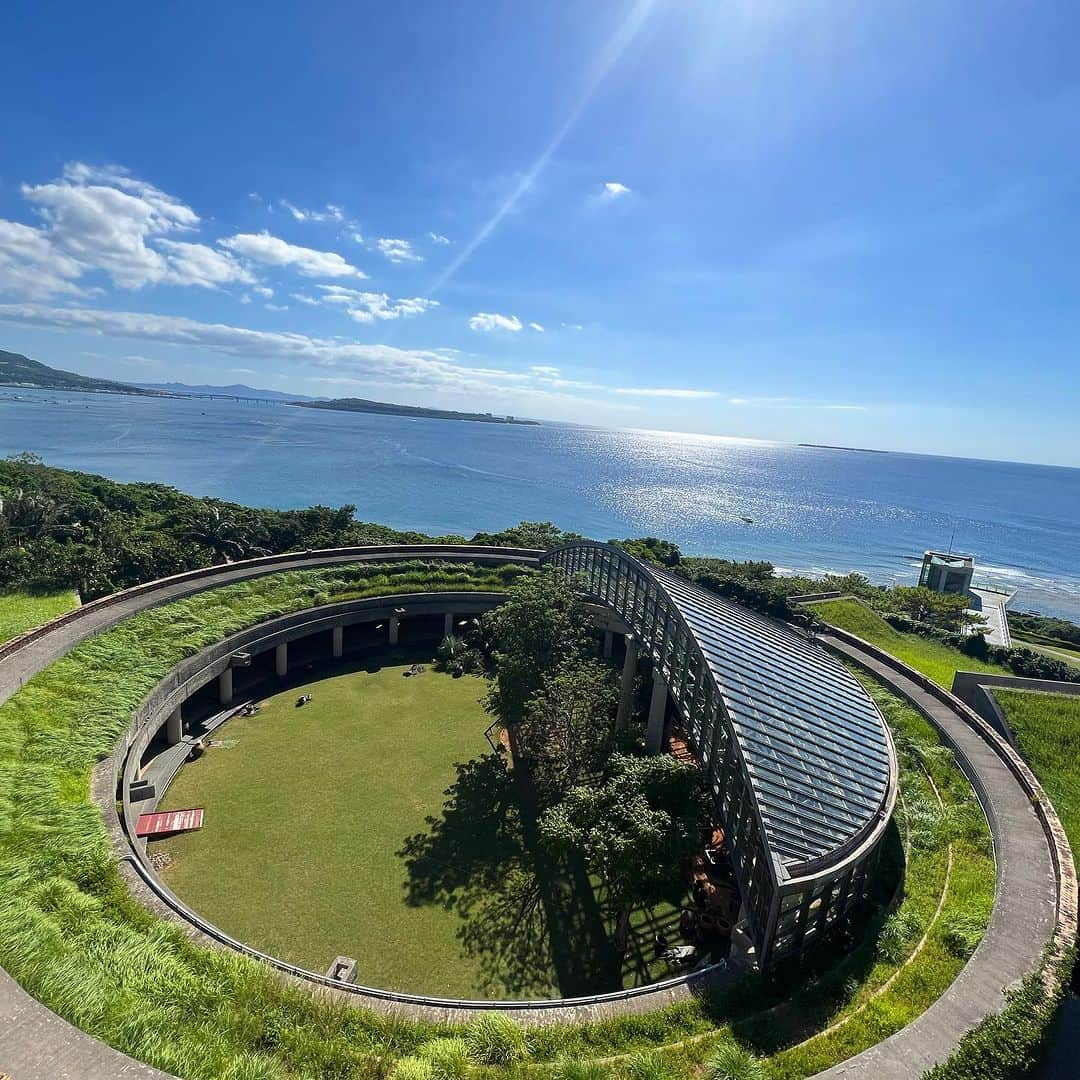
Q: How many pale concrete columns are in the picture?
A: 9